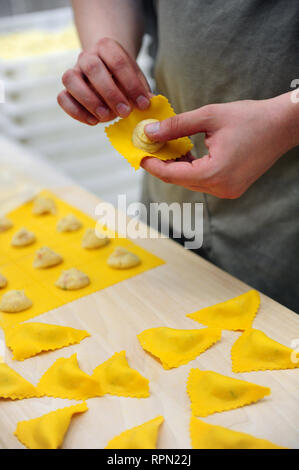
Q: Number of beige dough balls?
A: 11